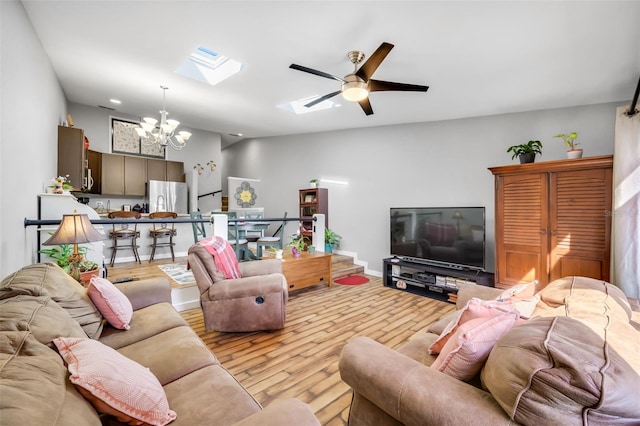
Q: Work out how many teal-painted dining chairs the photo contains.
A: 4